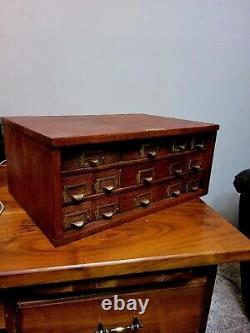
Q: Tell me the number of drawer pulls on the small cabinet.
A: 14